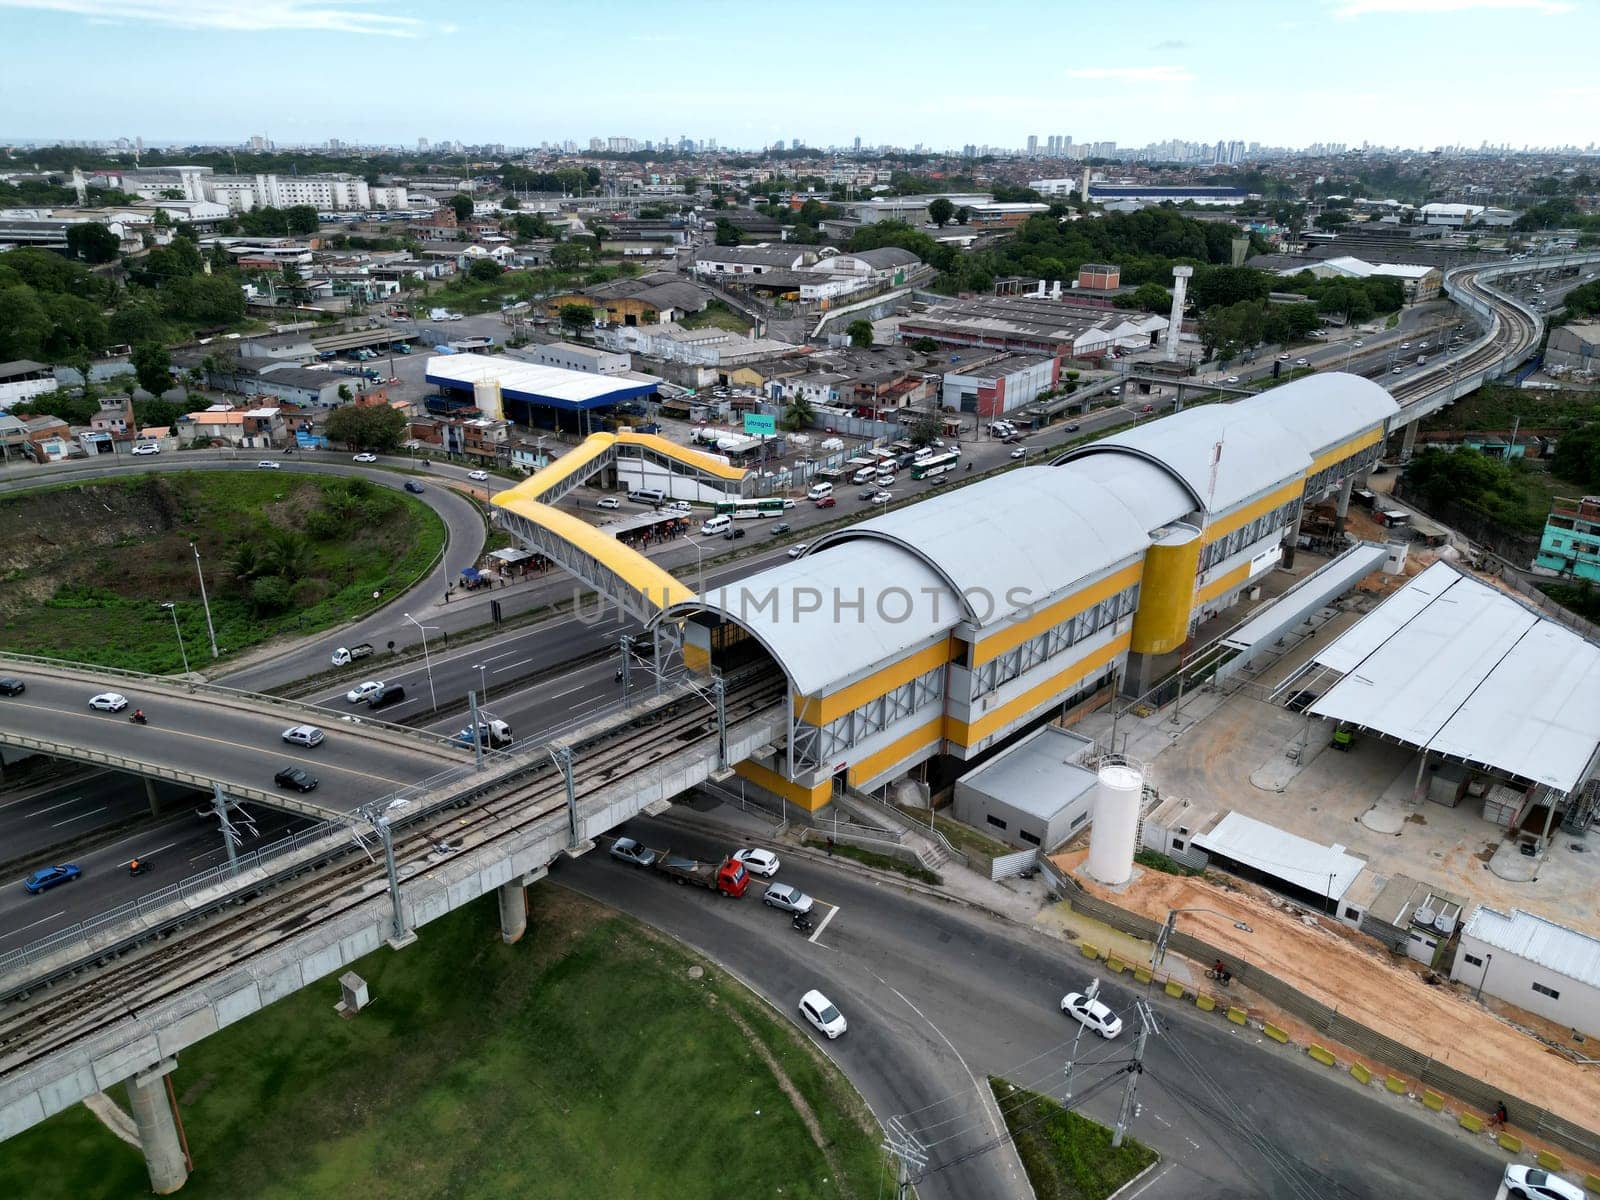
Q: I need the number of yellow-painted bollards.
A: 15